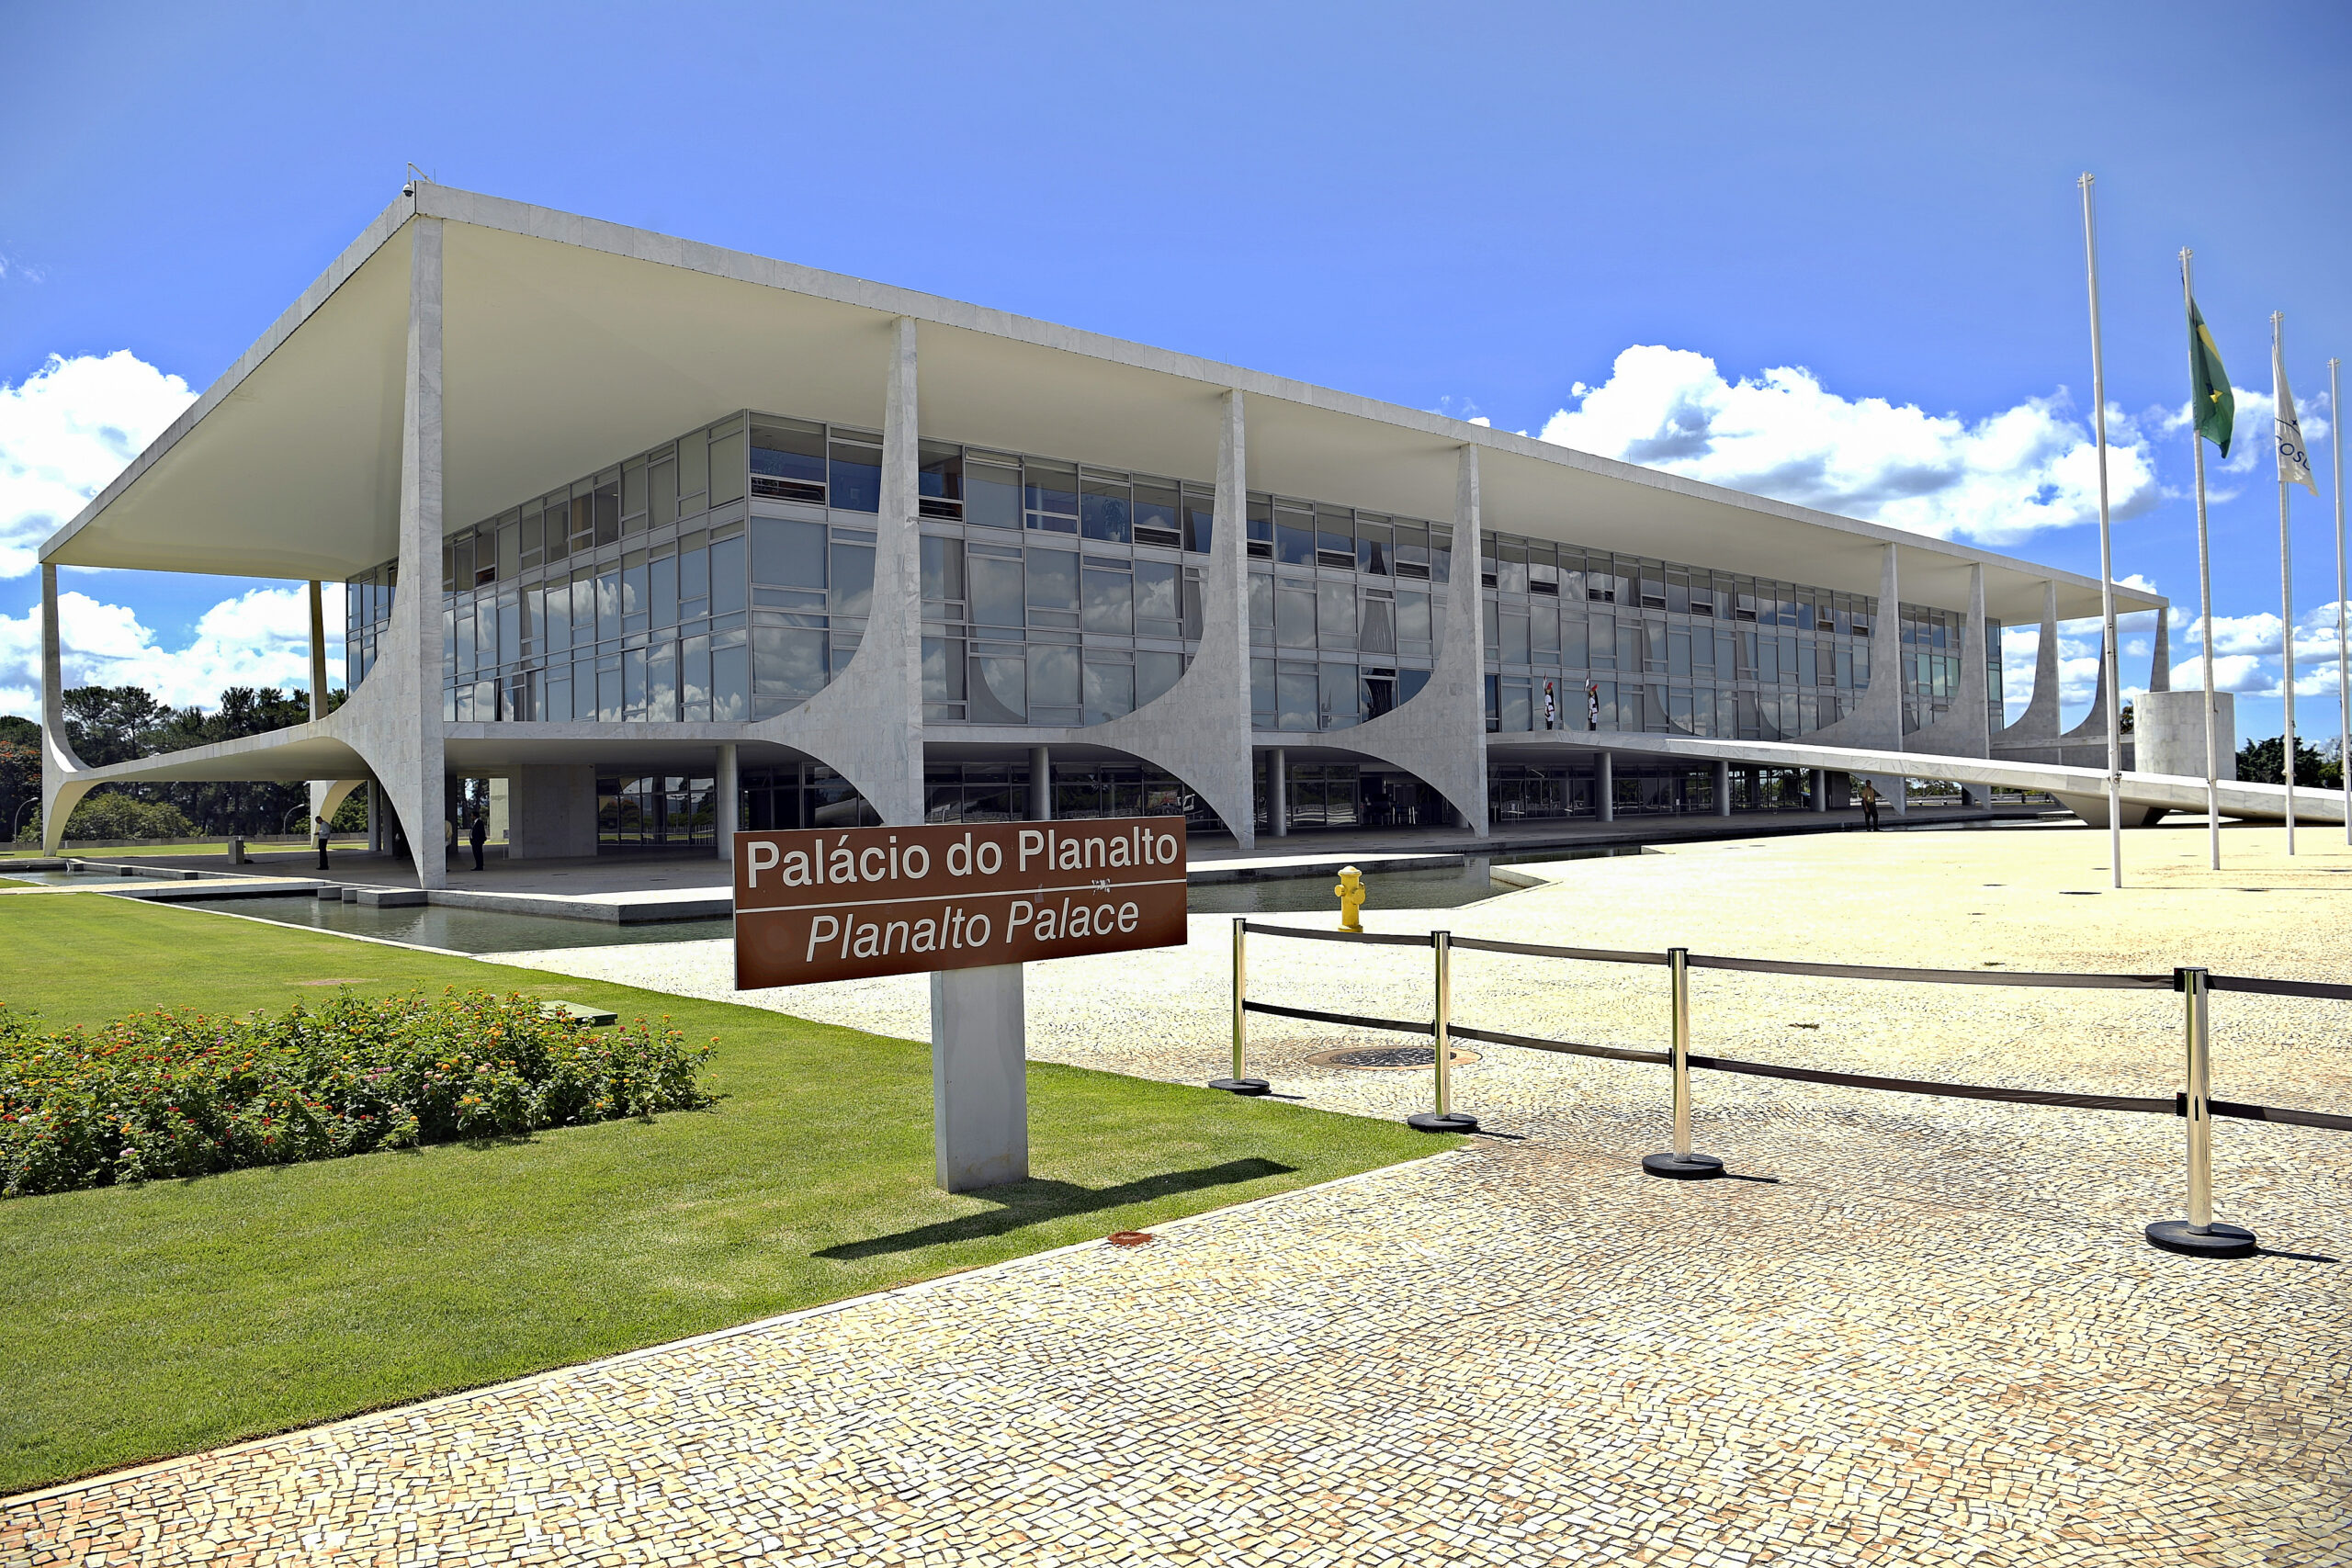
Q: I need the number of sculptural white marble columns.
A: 11